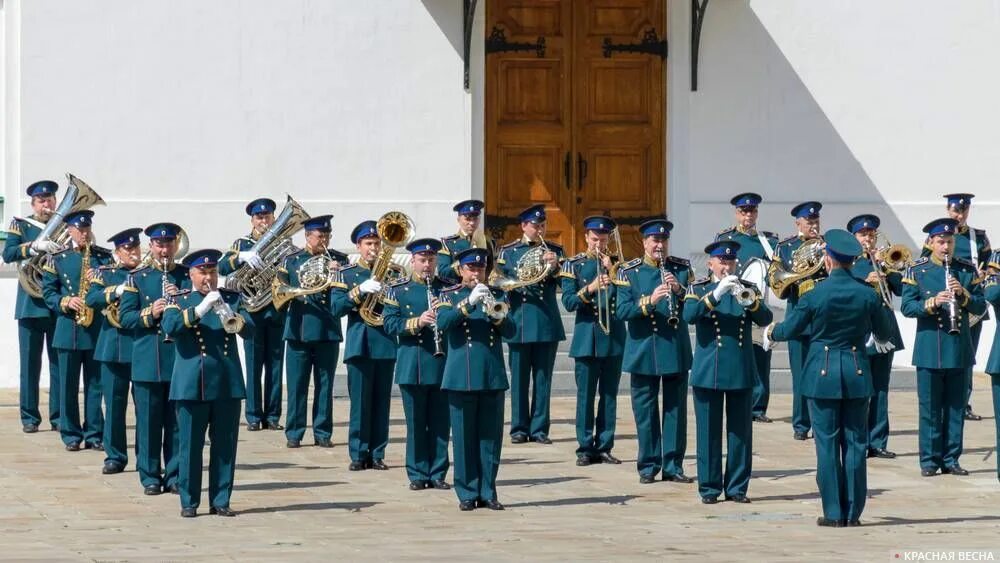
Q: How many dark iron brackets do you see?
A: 2